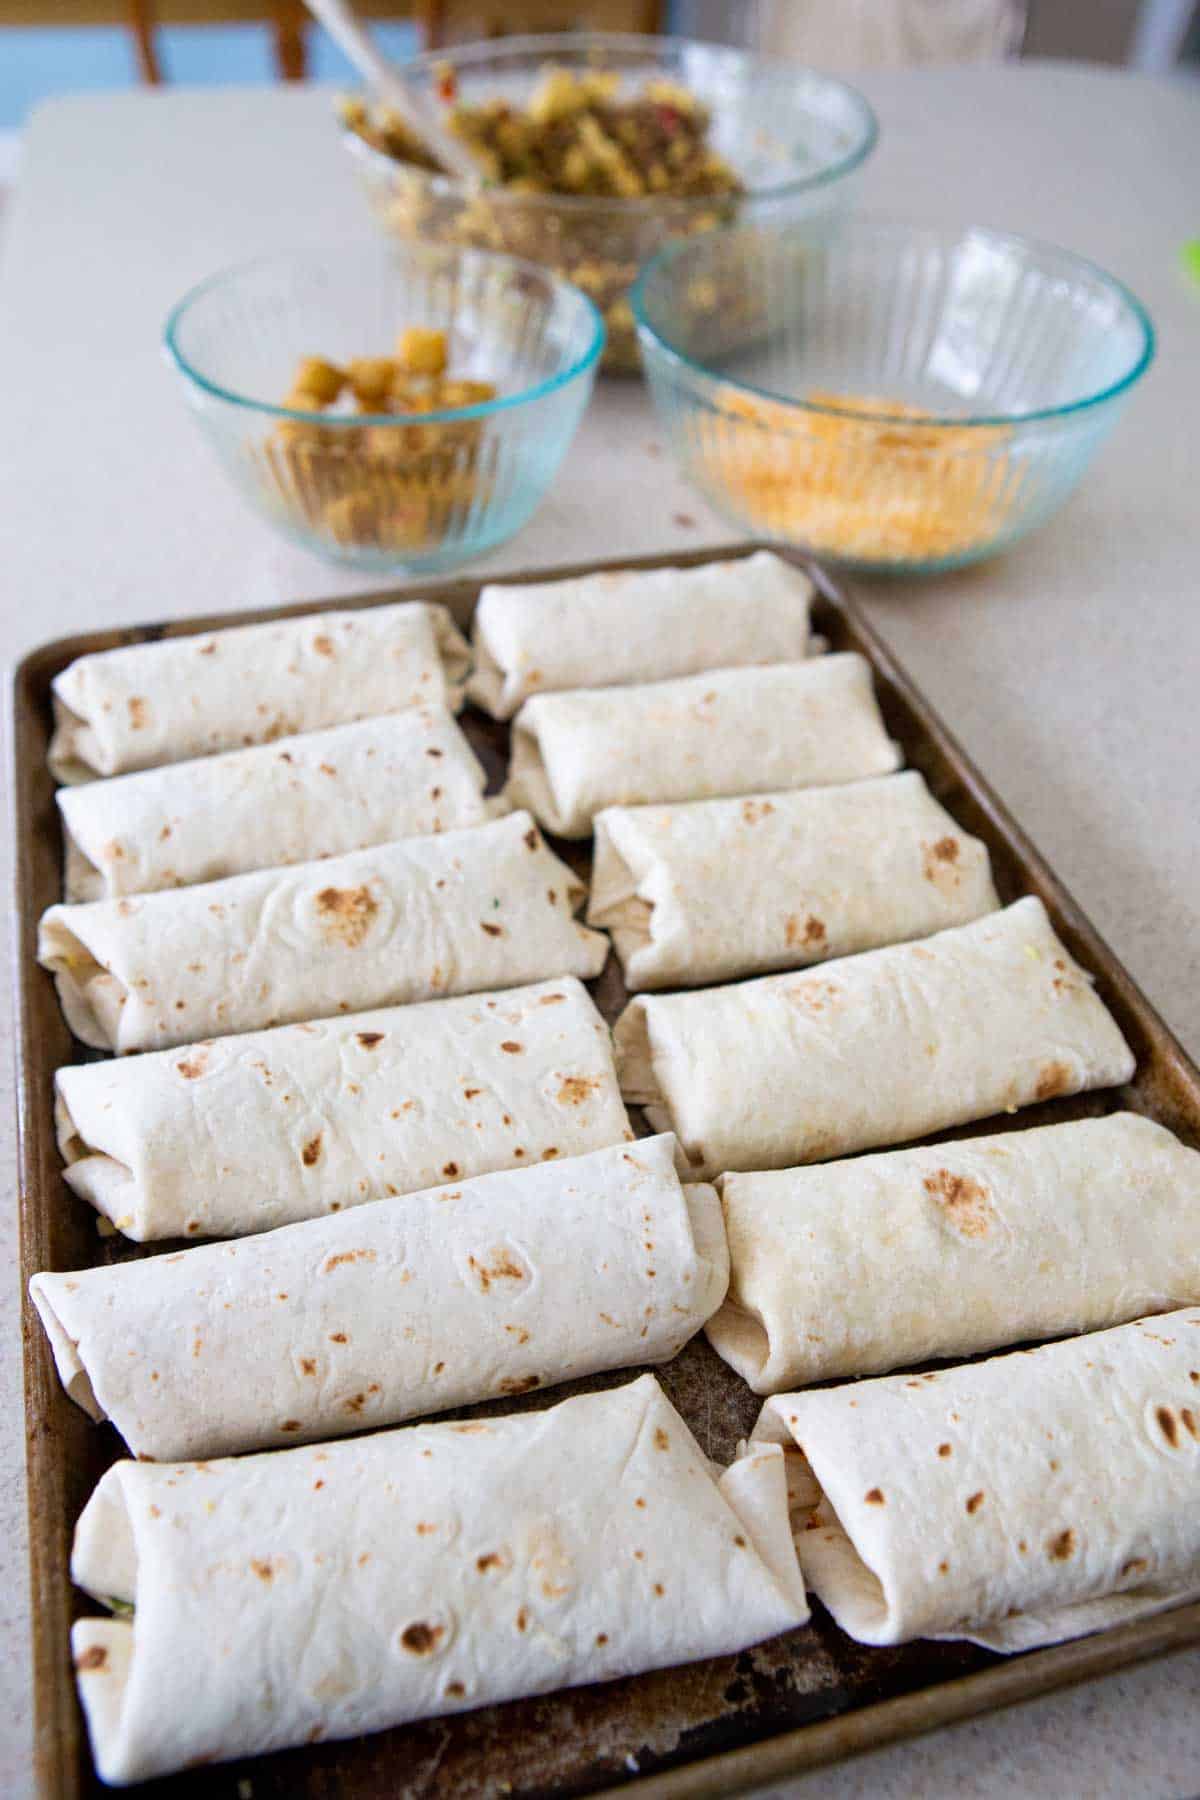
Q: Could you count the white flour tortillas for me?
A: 12